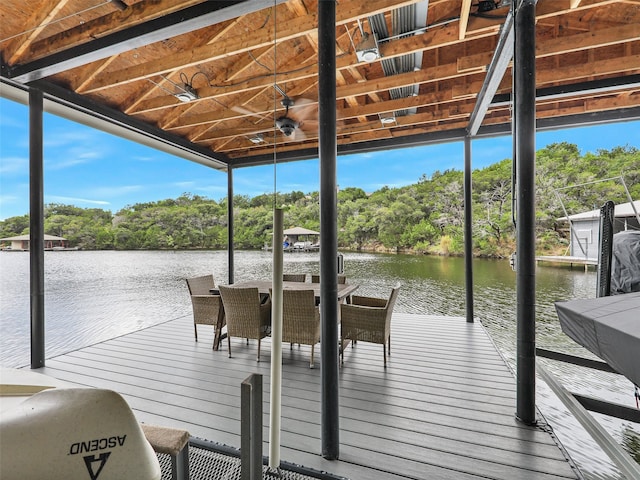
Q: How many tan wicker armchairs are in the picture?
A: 6